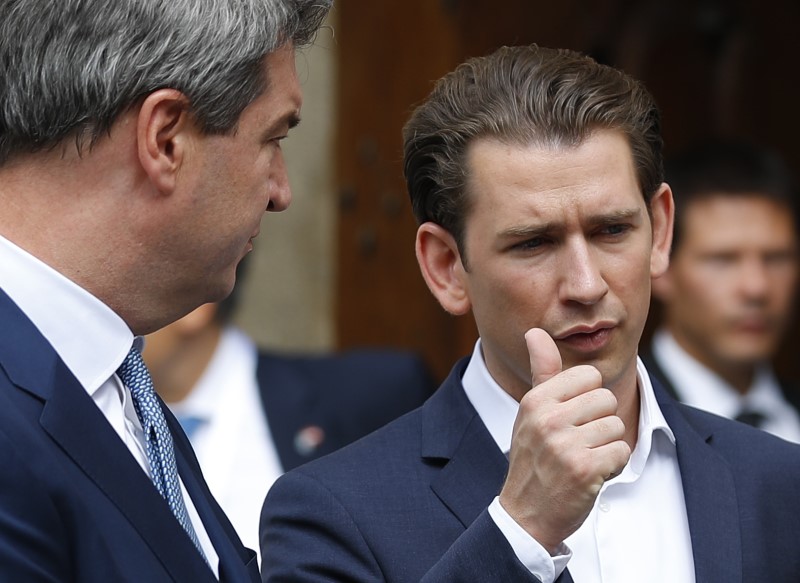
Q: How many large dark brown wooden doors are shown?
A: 1